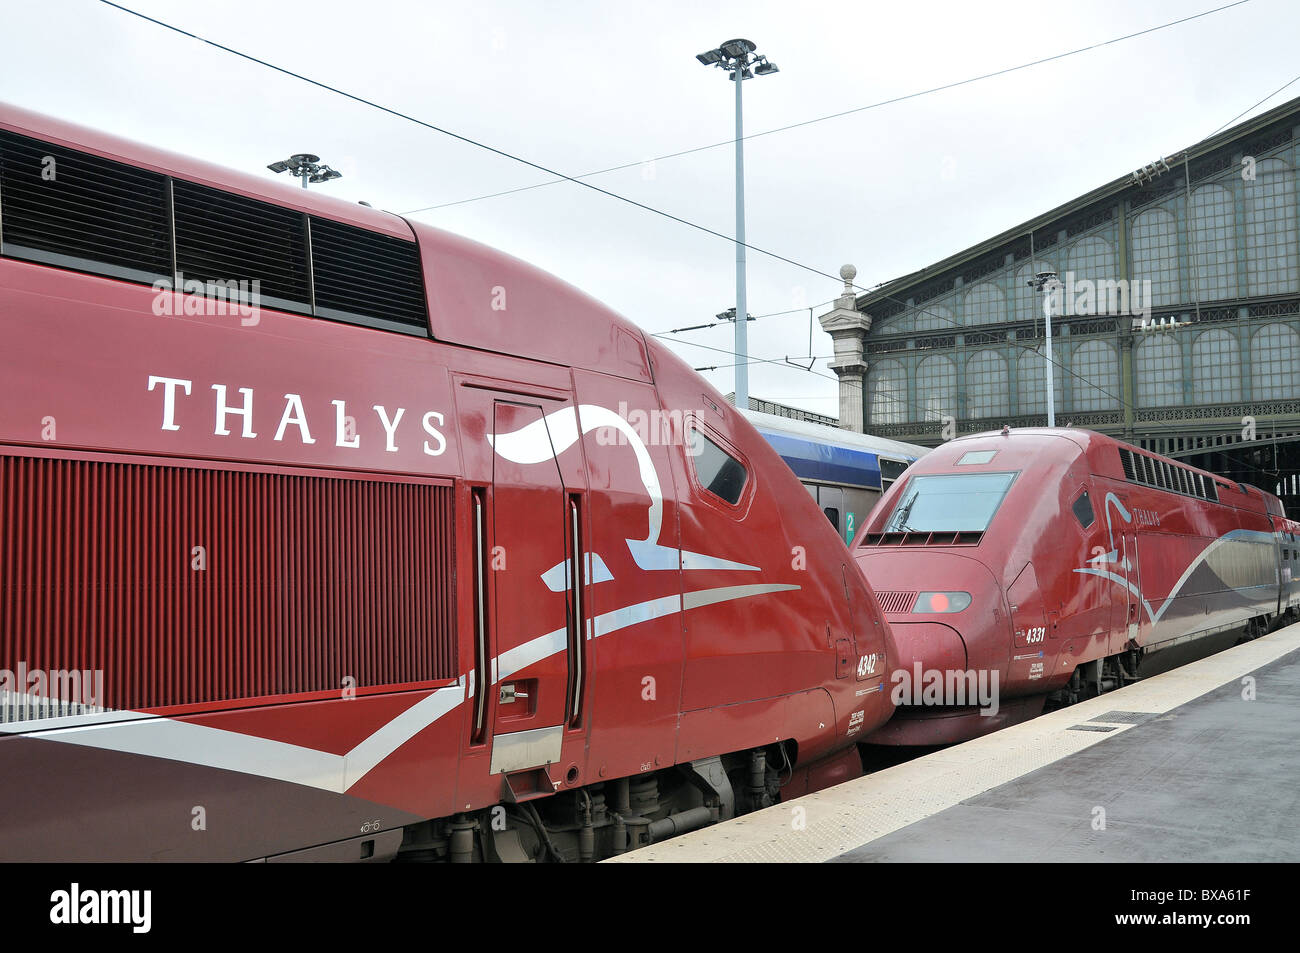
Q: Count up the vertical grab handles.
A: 4